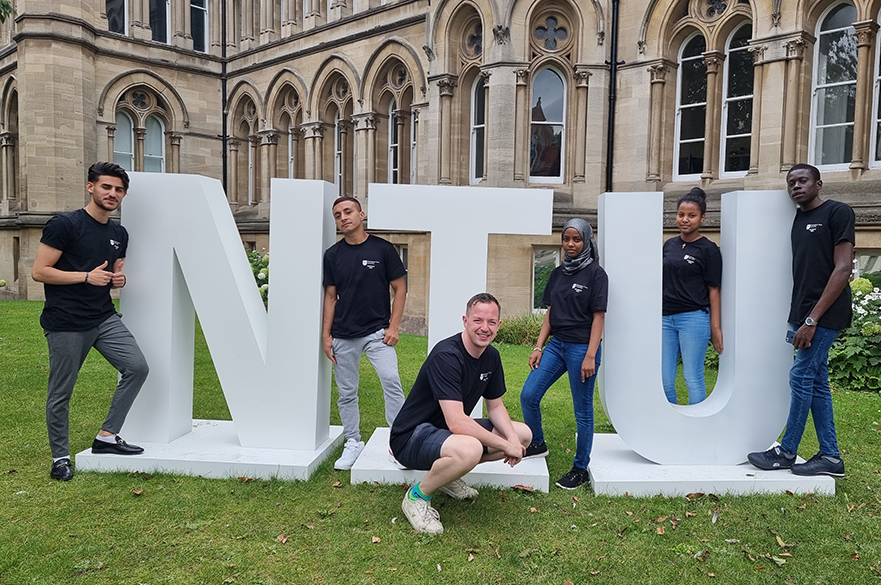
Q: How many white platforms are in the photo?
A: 3